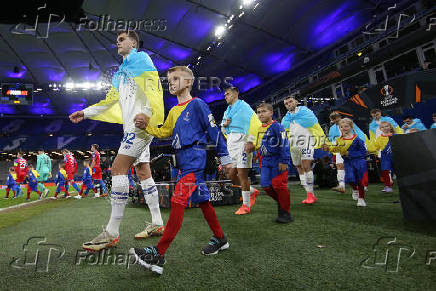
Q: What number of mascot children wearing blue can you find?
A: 8